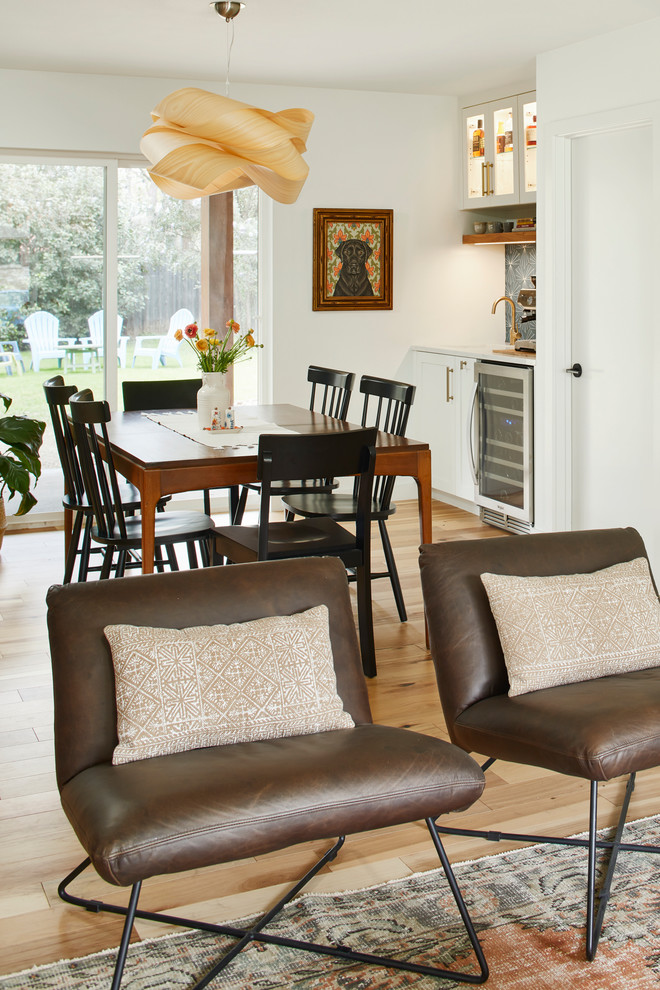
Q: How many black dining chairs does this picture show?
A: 6